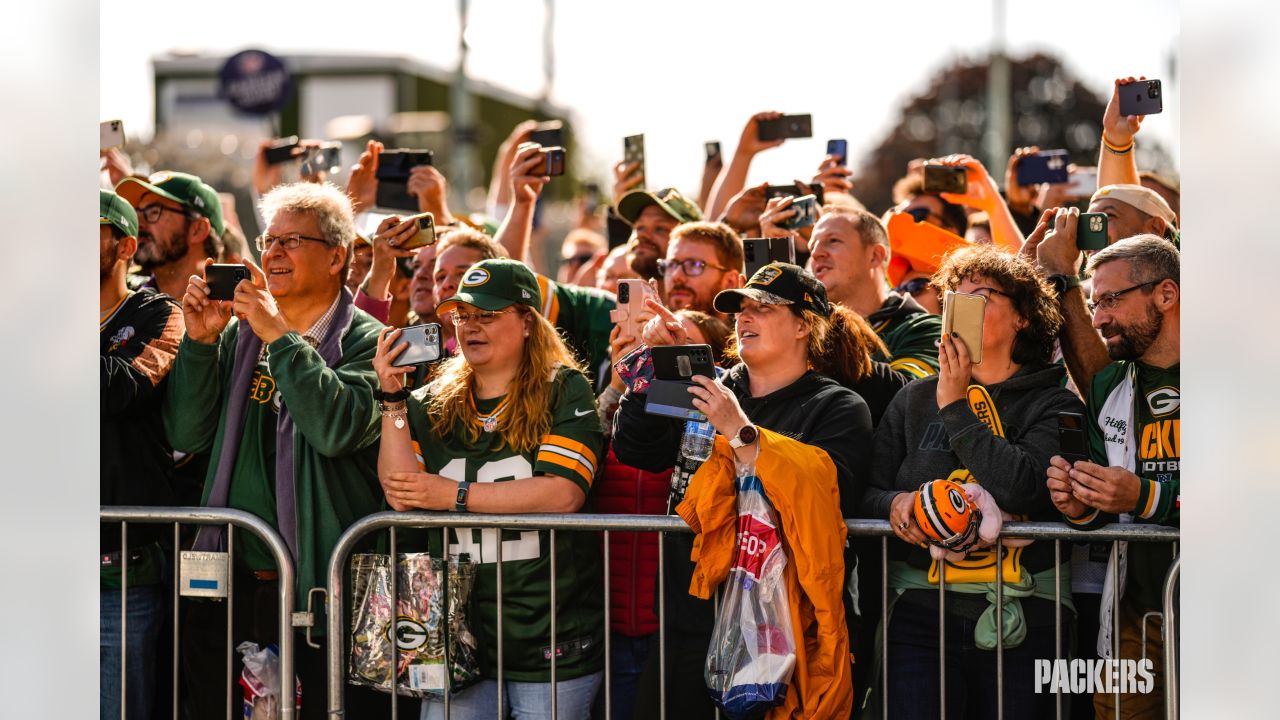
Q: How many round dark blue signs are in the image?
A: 1